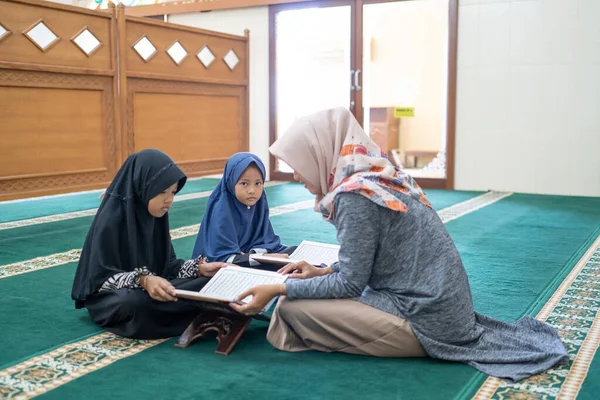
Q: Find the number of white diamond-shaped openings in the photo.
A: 7